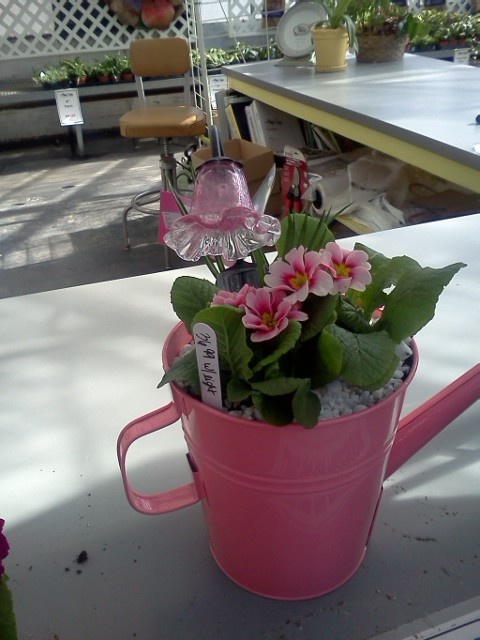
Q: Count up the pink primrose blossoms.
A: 4